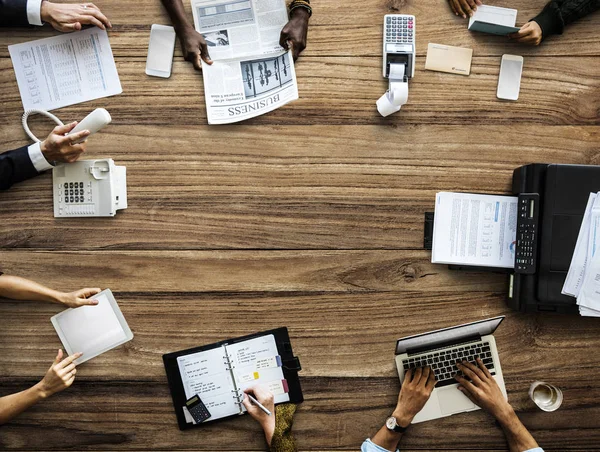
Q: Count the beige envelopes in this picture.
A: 1